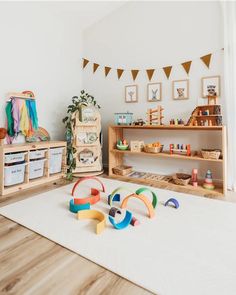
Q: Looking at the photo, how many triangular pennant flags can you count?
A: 9